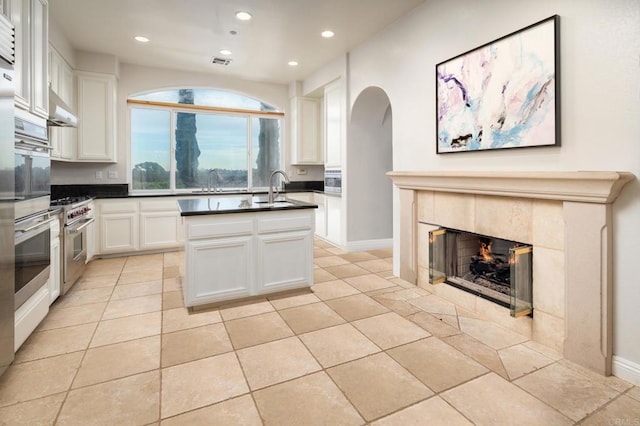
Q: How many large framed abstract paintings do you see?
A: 1